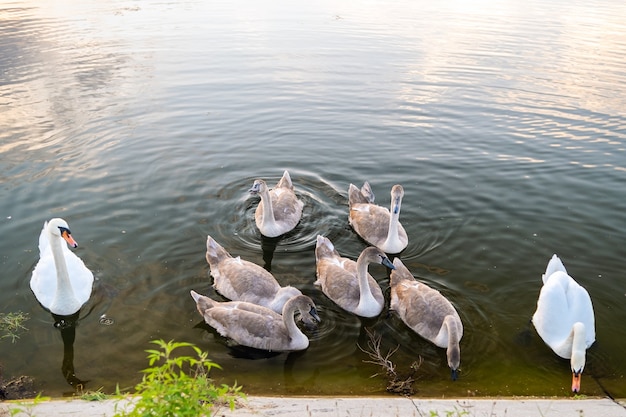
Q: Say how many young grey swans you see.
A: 6